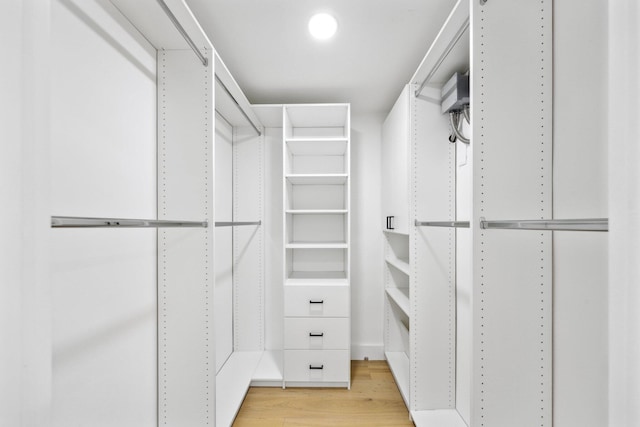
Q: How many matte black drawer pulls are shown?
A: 3